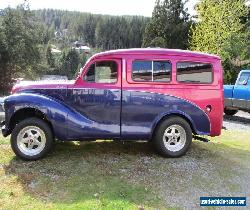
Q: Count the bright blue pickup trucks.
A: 1